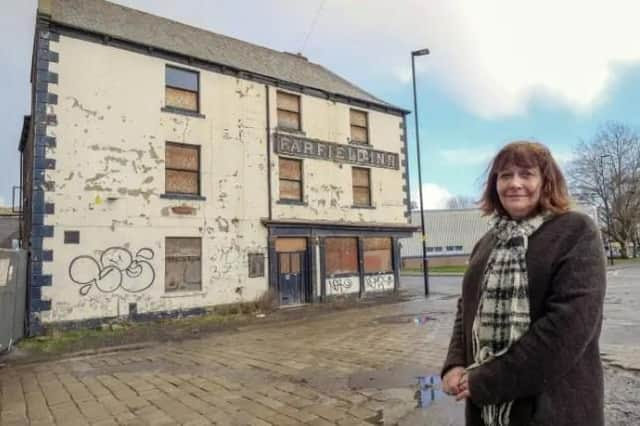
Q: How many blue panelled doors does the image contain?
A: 1